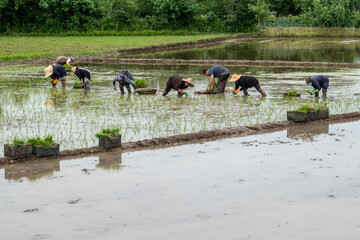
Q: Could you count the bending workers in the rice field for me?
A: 8